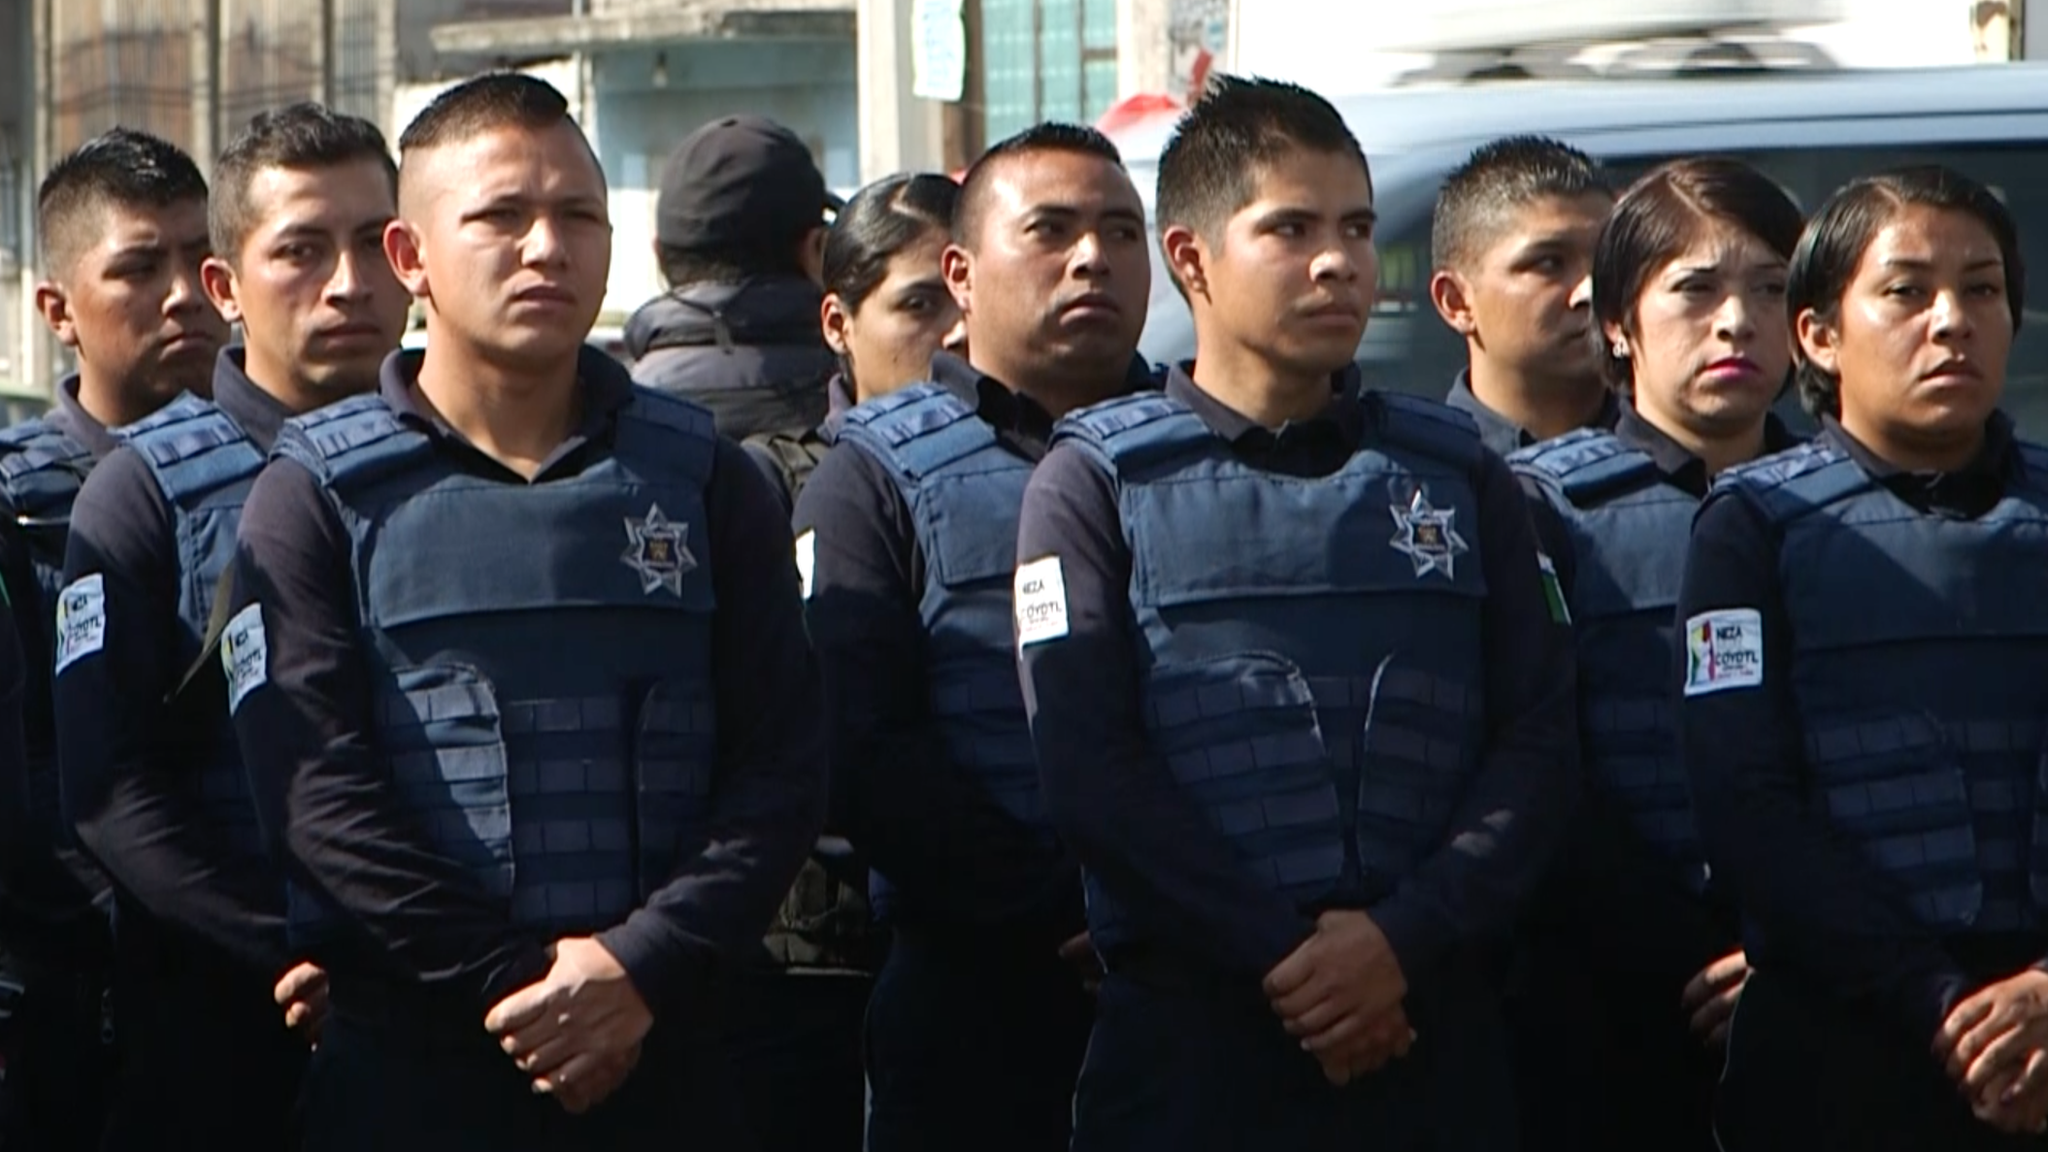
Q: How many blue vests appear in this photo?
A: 7